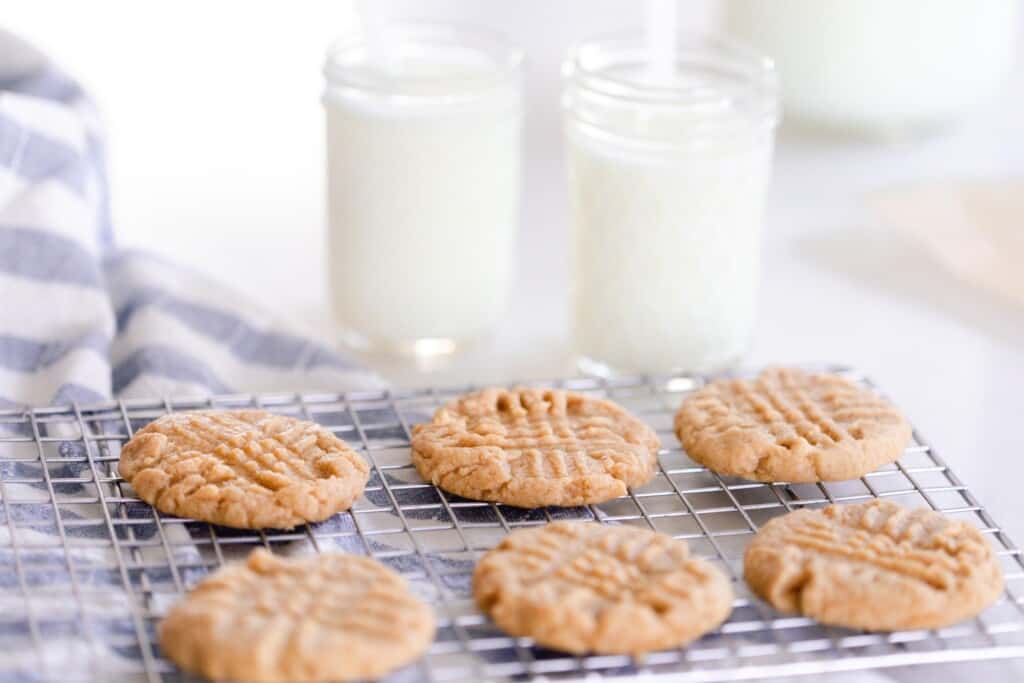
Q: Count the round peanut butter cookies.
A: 6